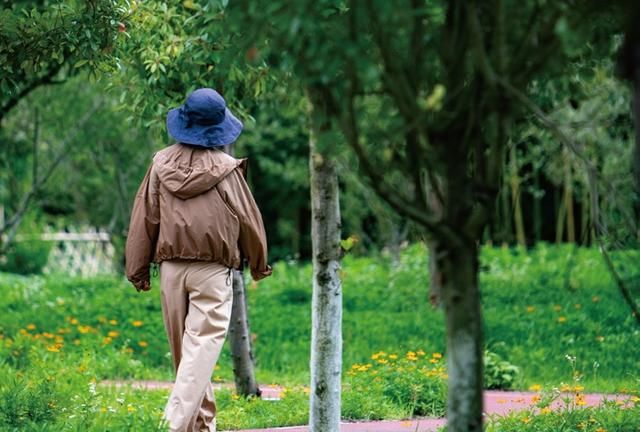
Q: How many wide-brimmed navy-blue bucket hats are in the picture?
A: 1